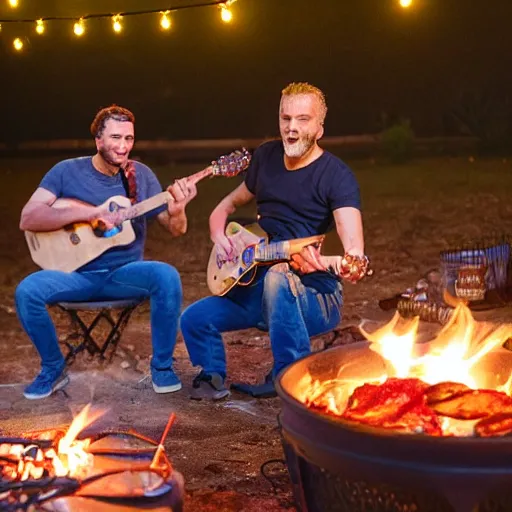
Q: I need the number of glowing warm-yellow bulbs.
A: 8